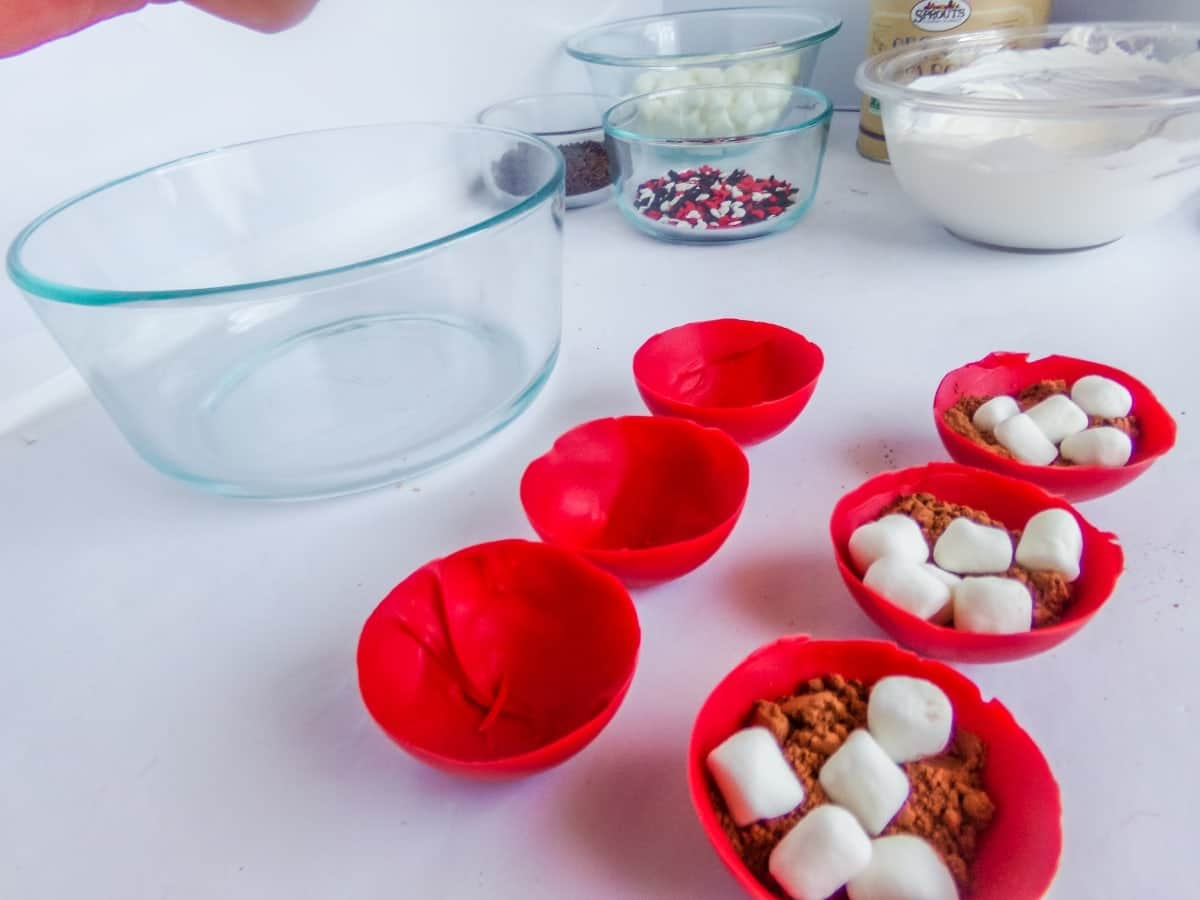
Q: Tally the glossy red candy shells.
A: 6